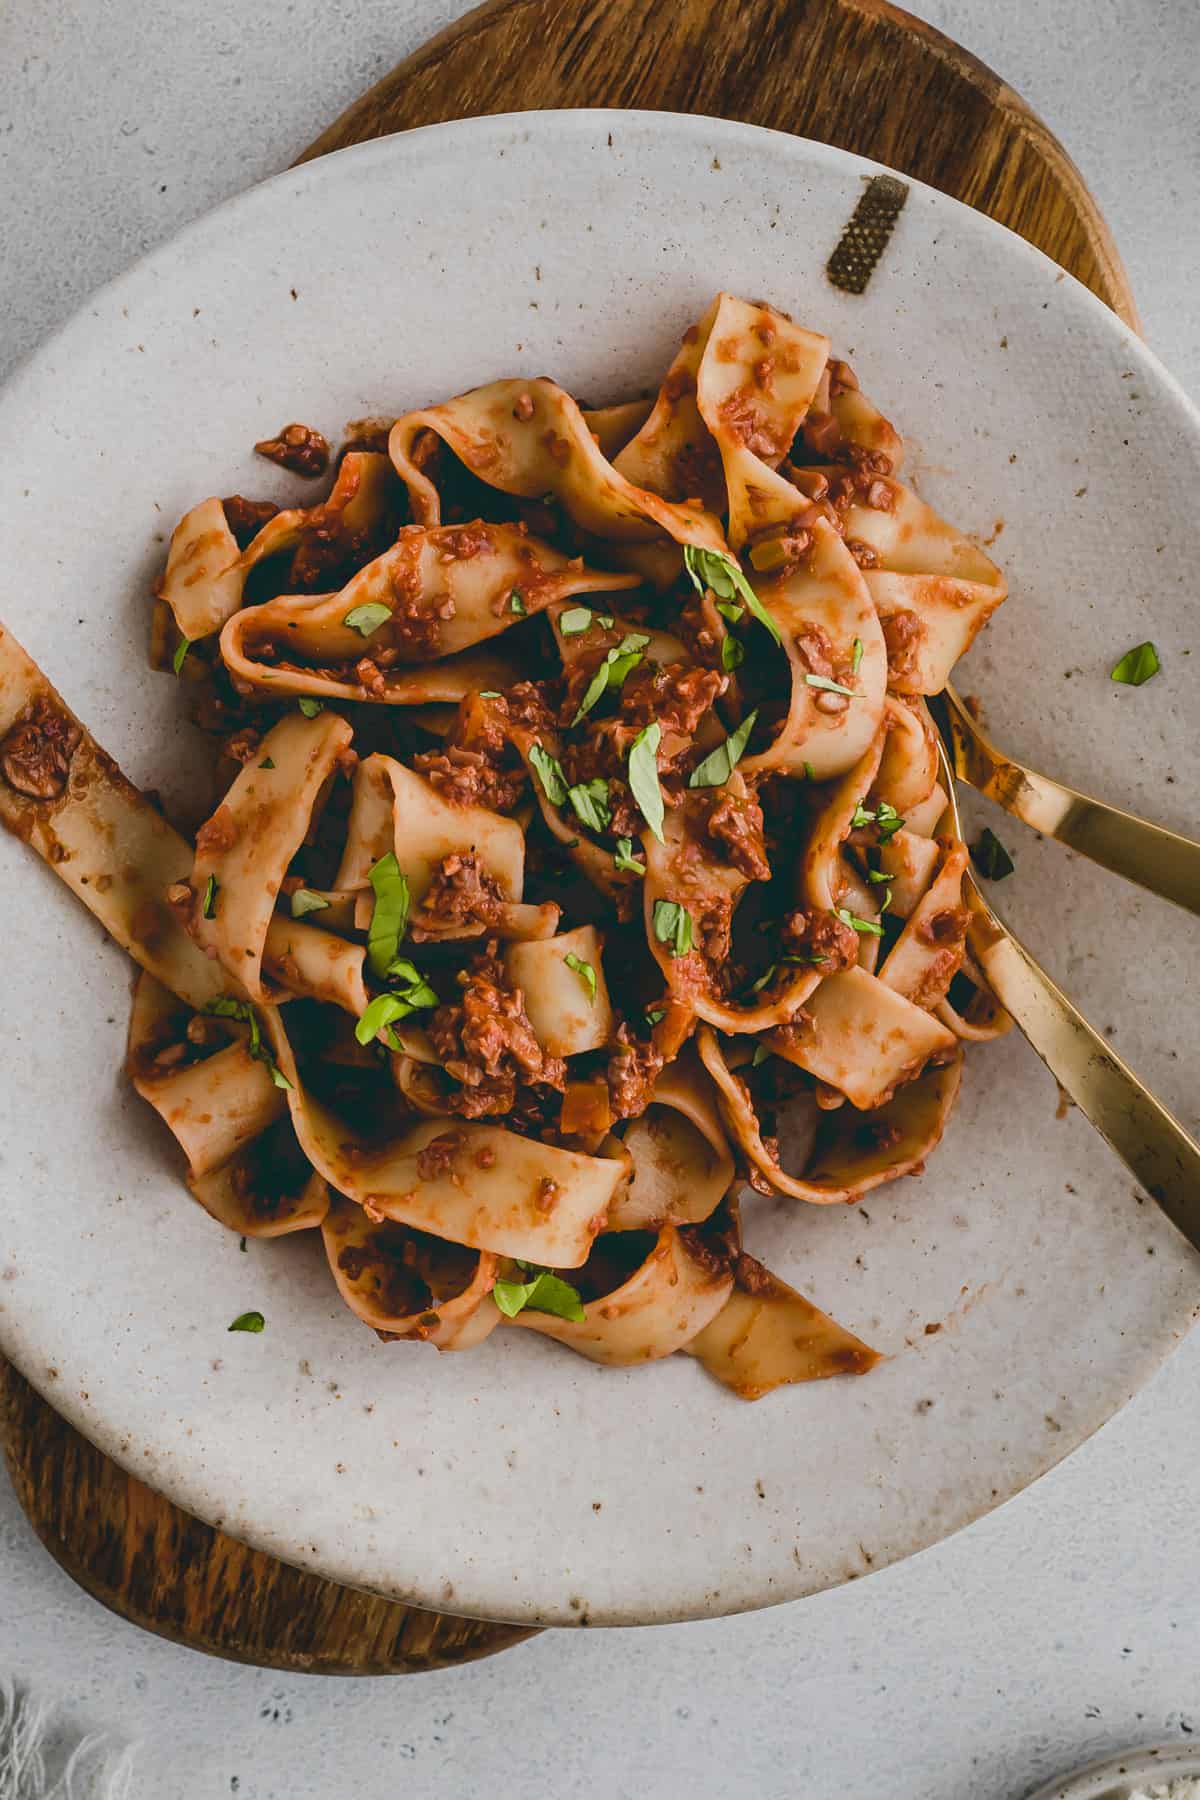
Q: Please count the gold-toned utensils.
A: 2